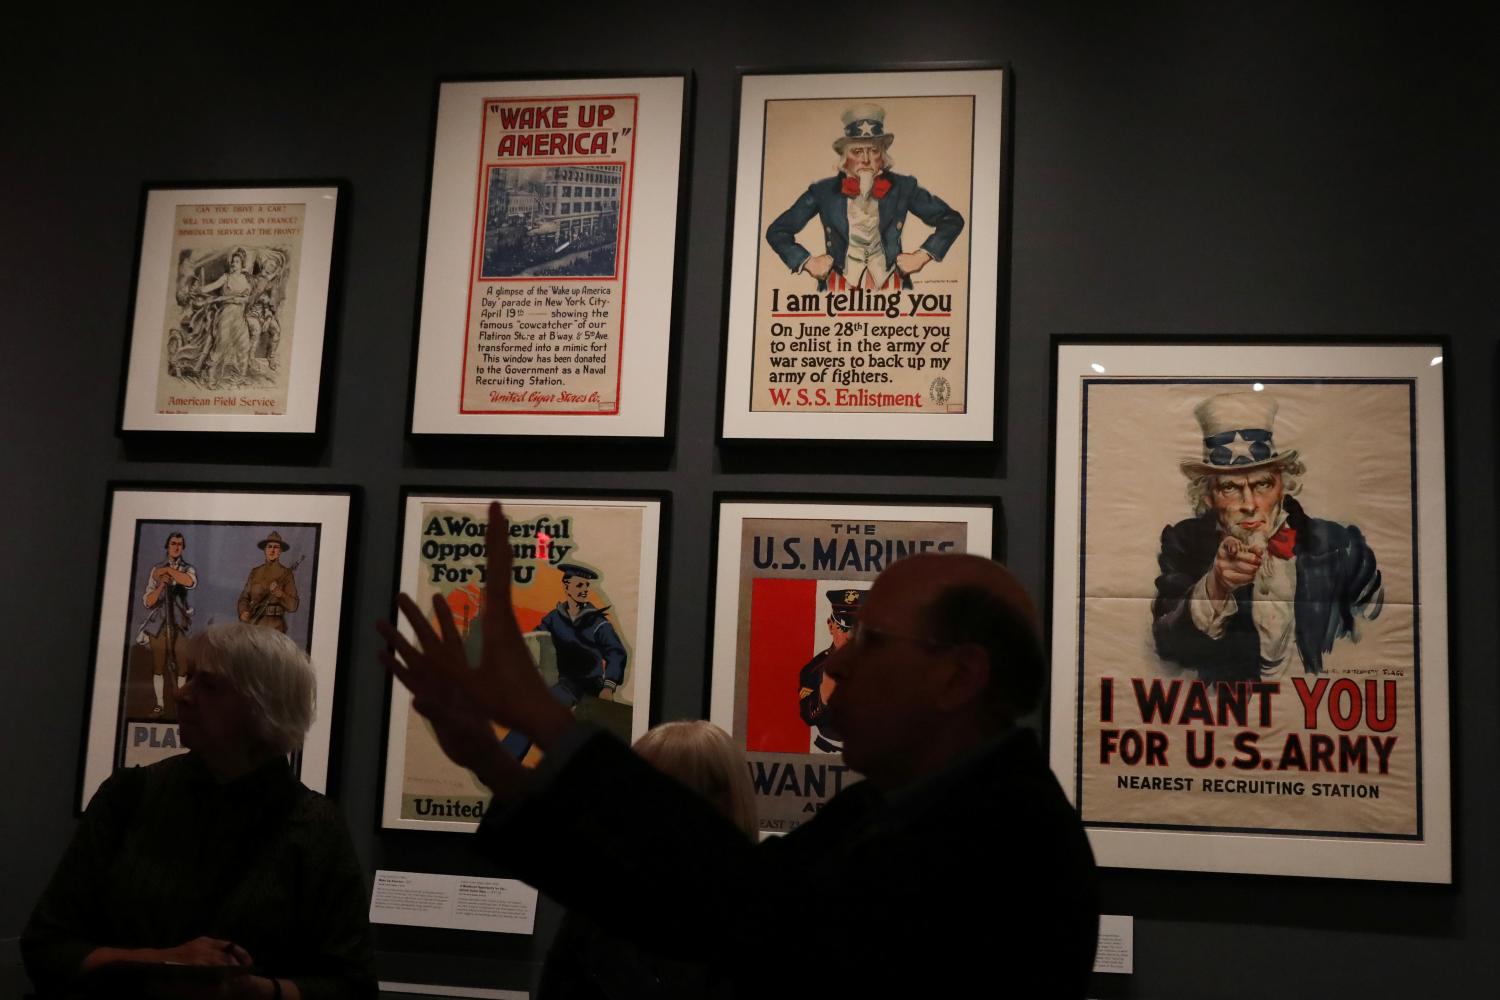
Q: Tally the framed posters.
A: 7